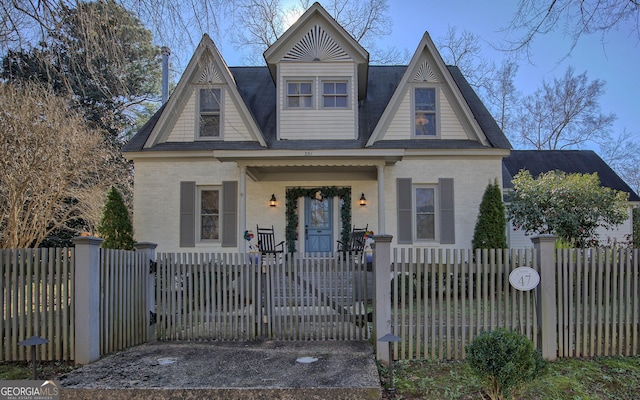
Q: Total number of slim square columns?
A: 2